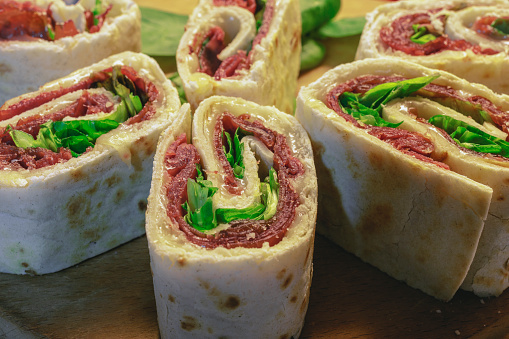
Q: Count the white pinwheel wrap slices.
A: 6